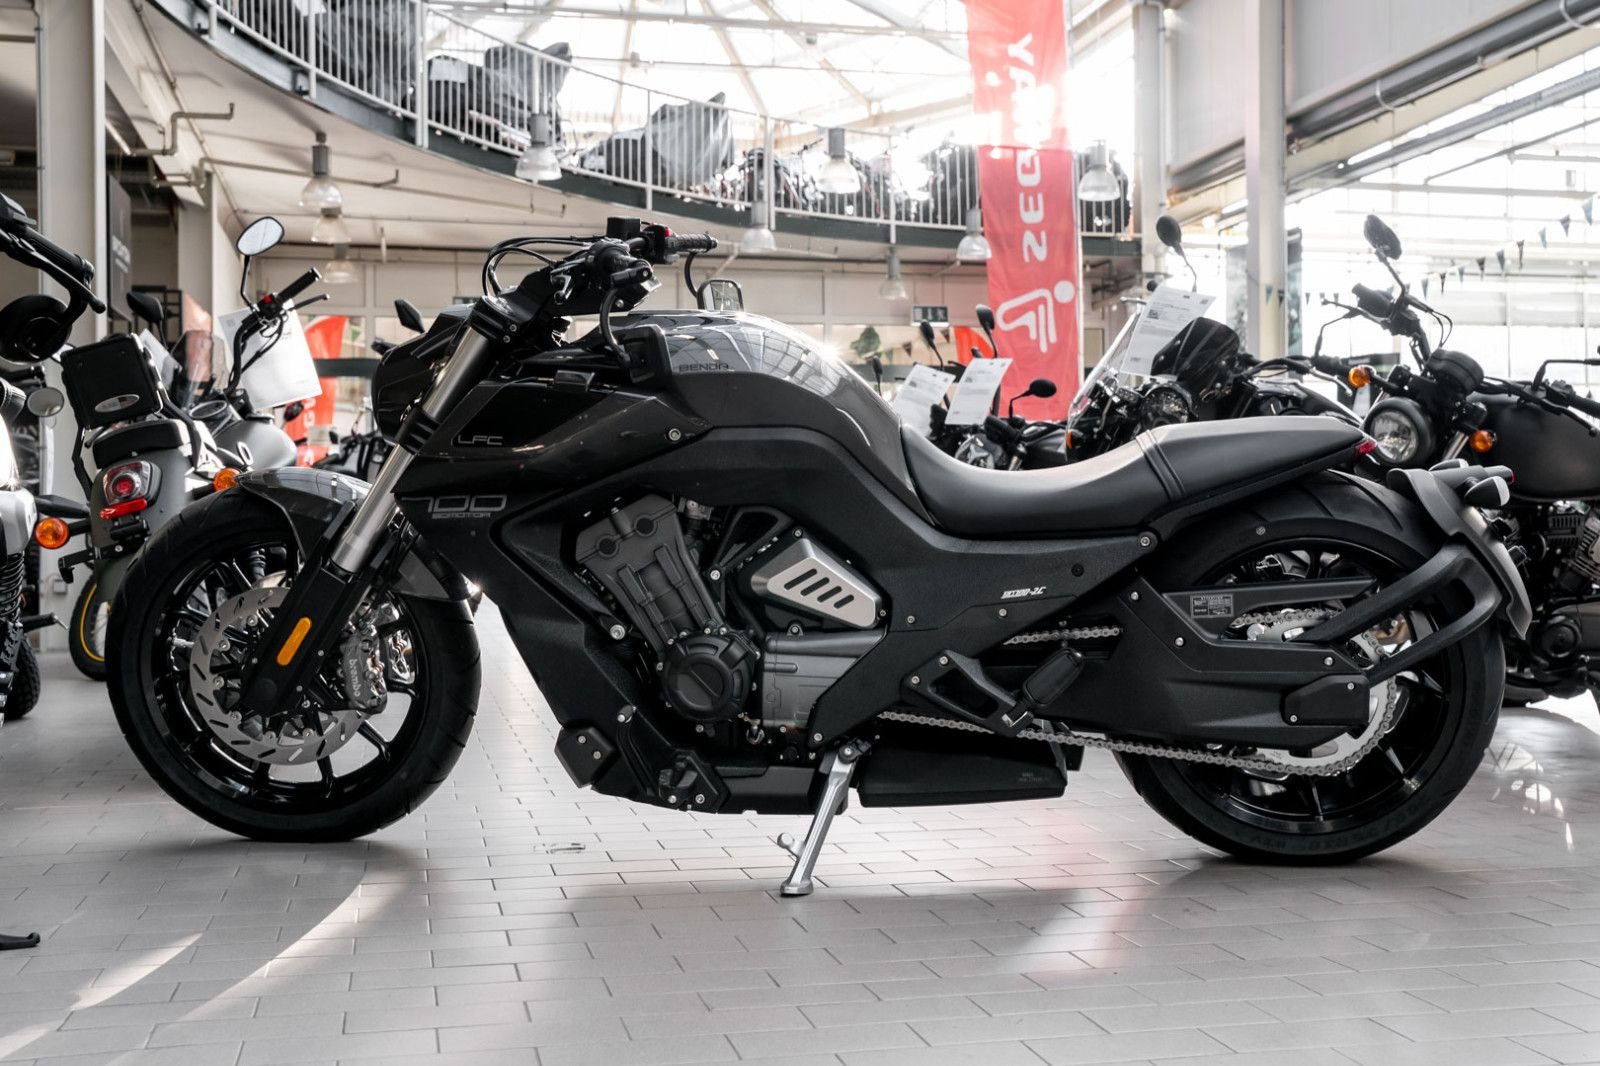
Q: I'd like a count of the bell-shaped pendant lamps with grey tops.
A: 9